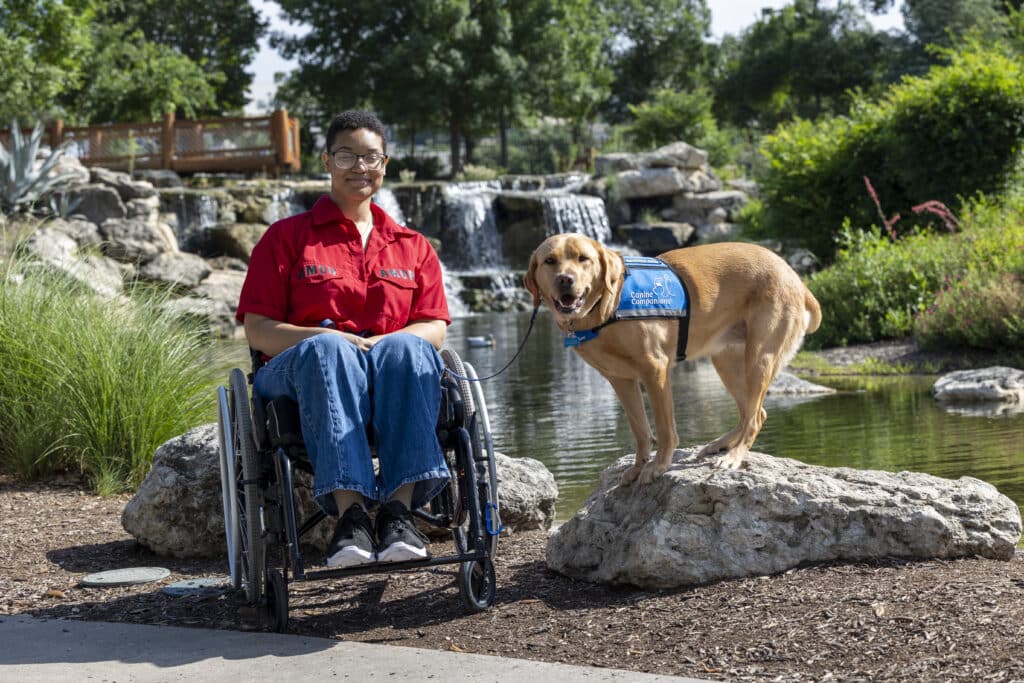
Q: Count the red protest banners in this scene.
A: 0